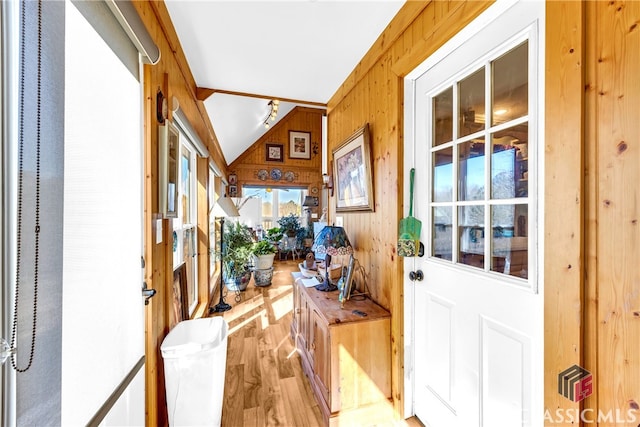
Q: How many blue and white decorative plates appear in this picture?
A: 3